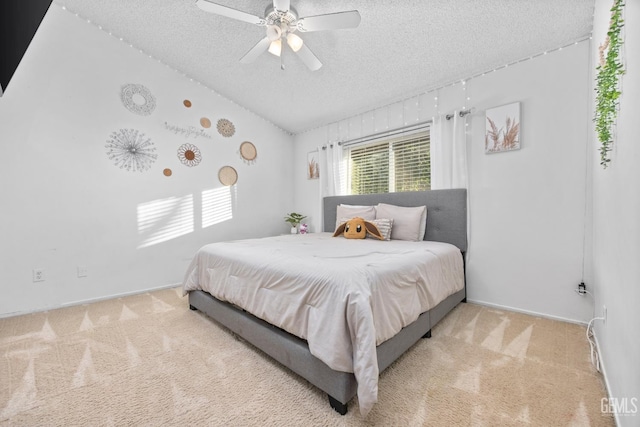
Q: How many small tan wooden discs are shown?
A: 3